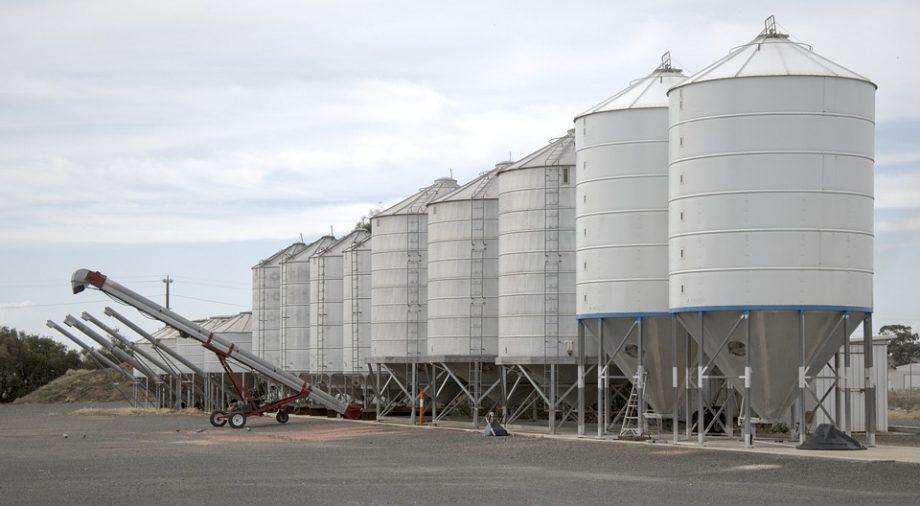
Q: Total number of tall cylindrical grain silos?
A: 9